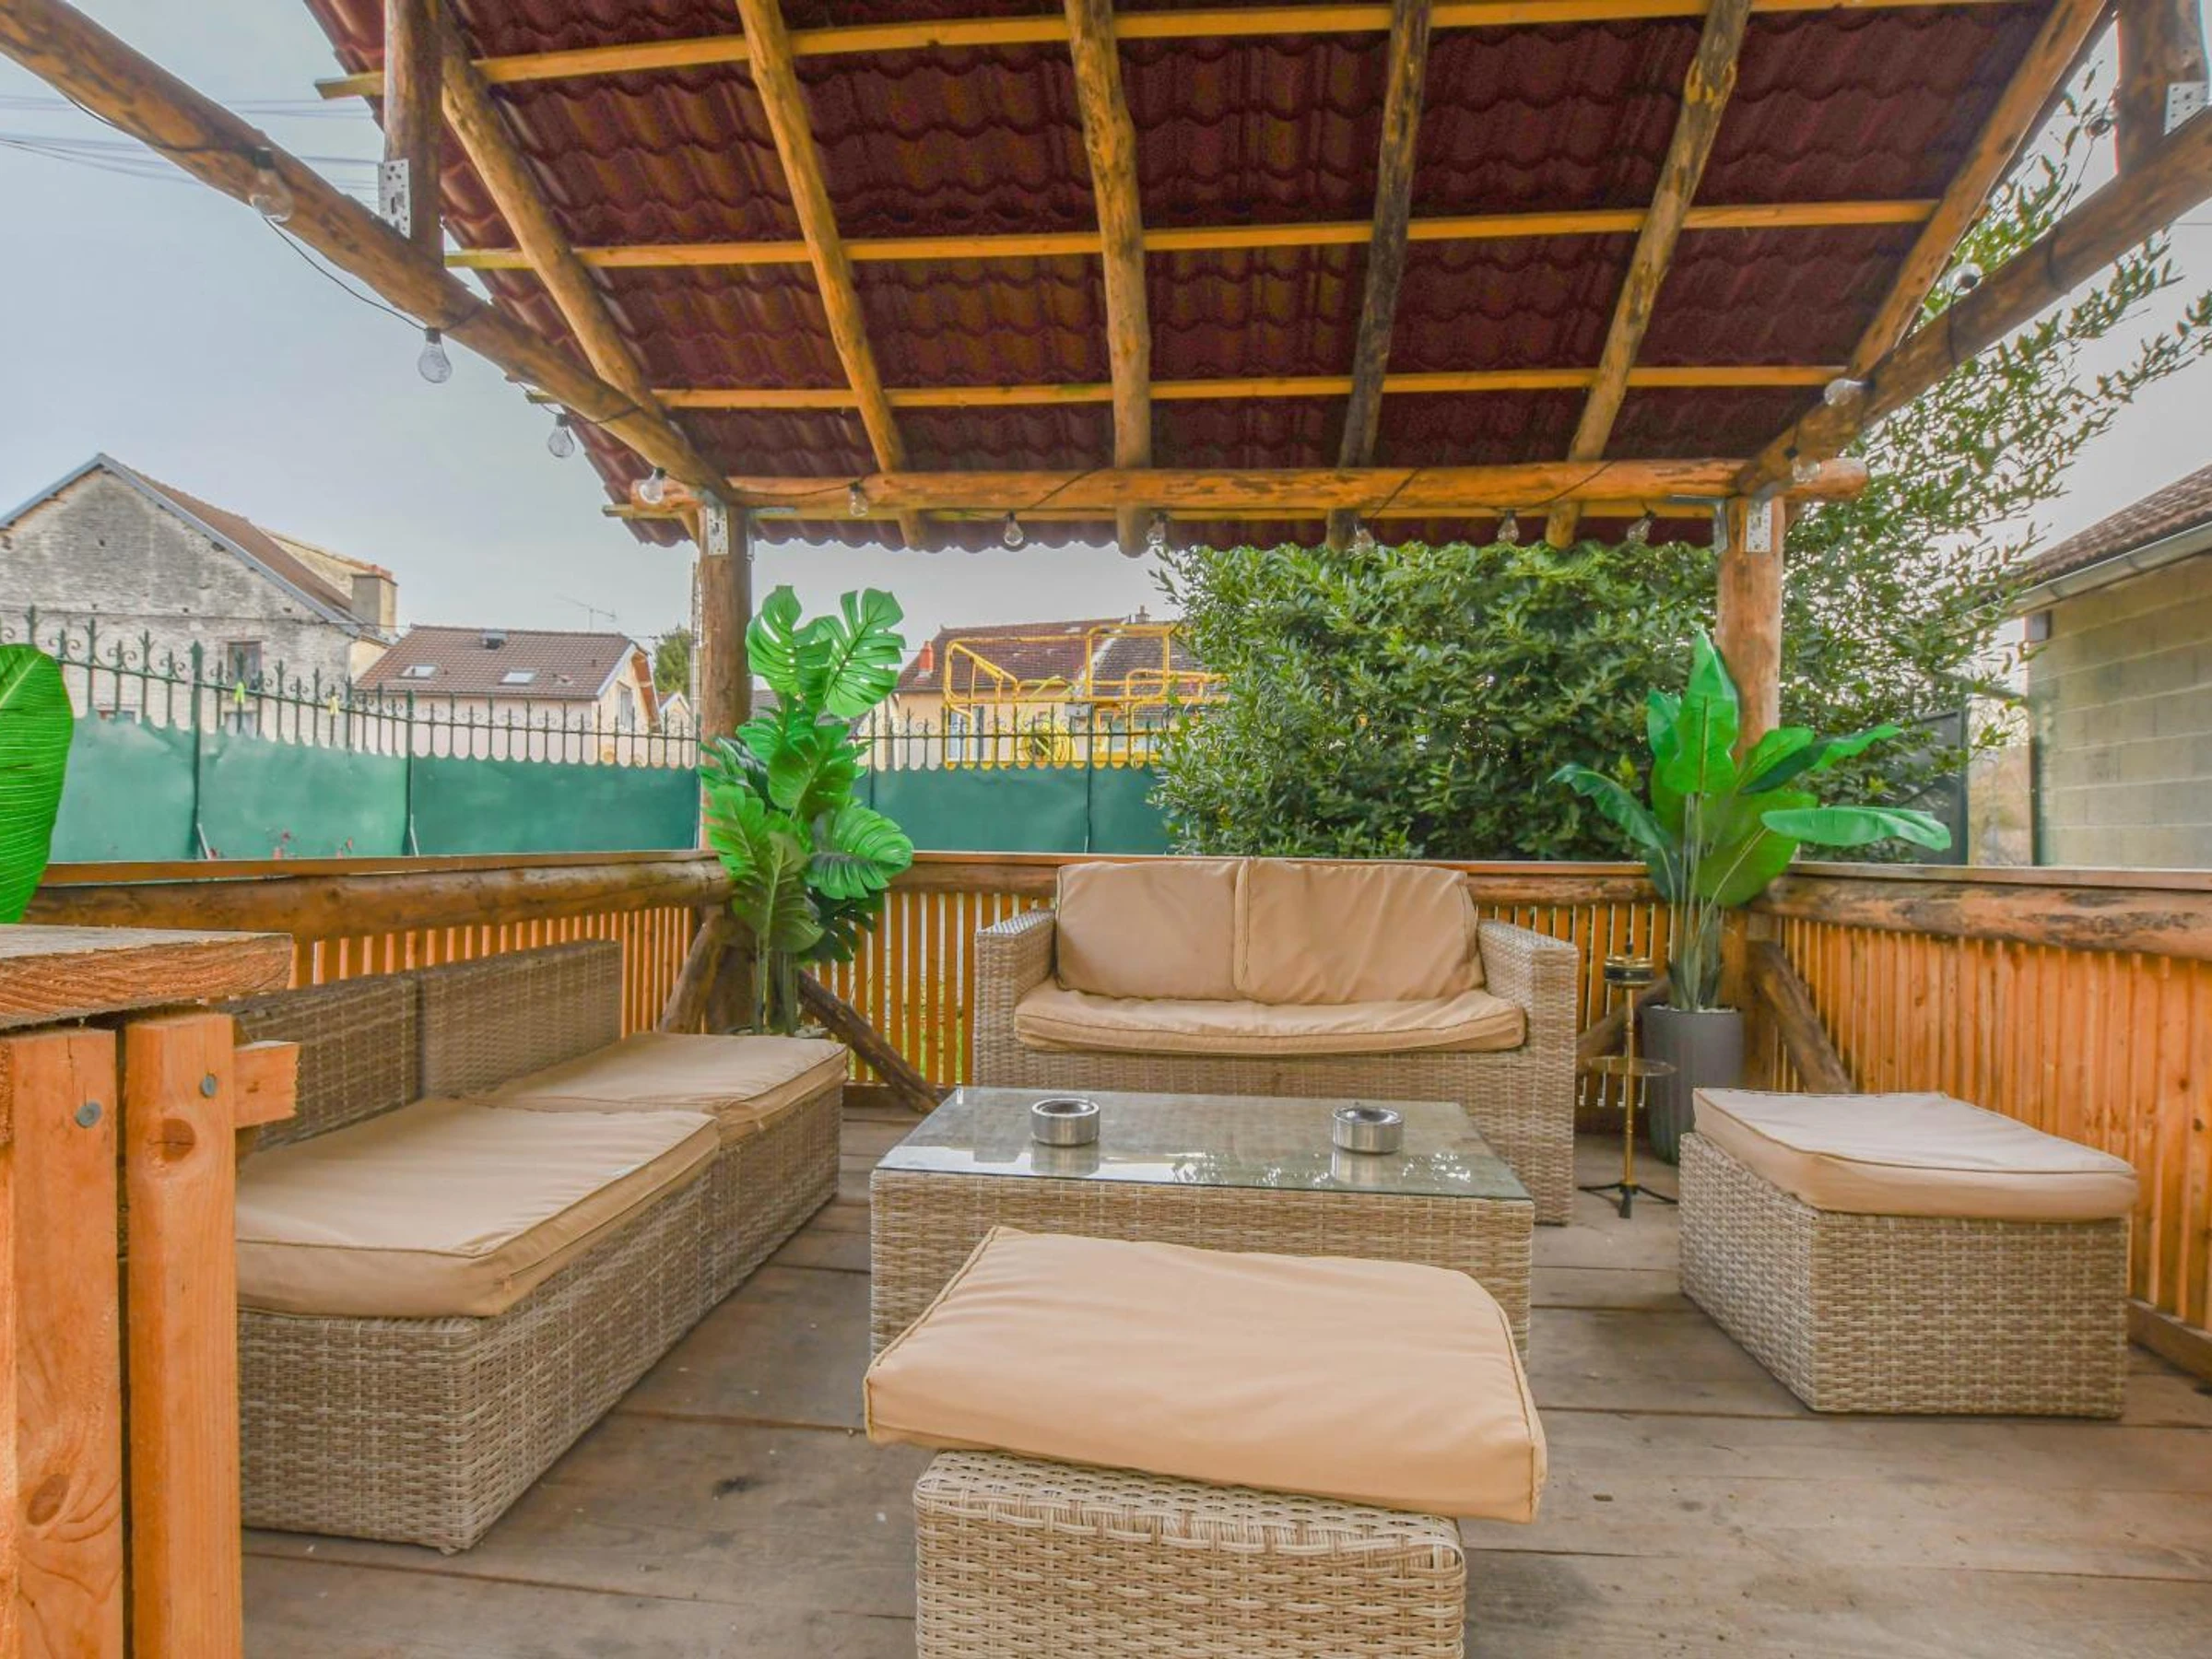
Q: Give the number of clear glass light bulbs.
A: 14